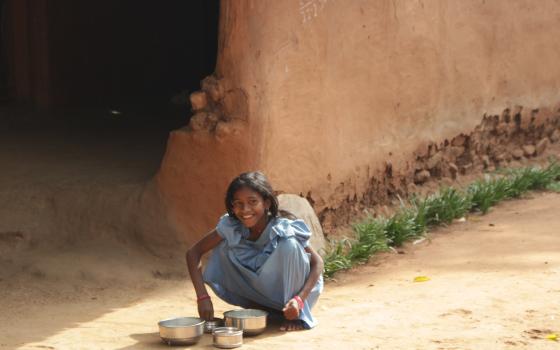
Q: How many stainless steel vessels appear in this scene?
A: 4